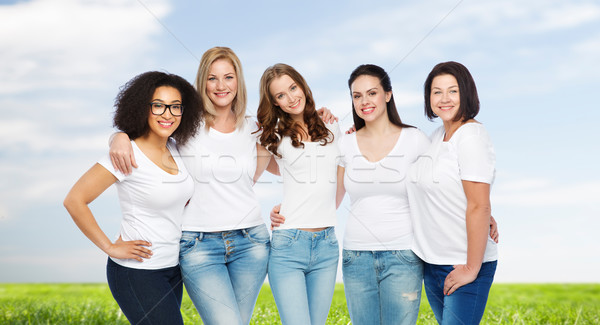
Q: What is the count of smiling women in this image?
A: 5